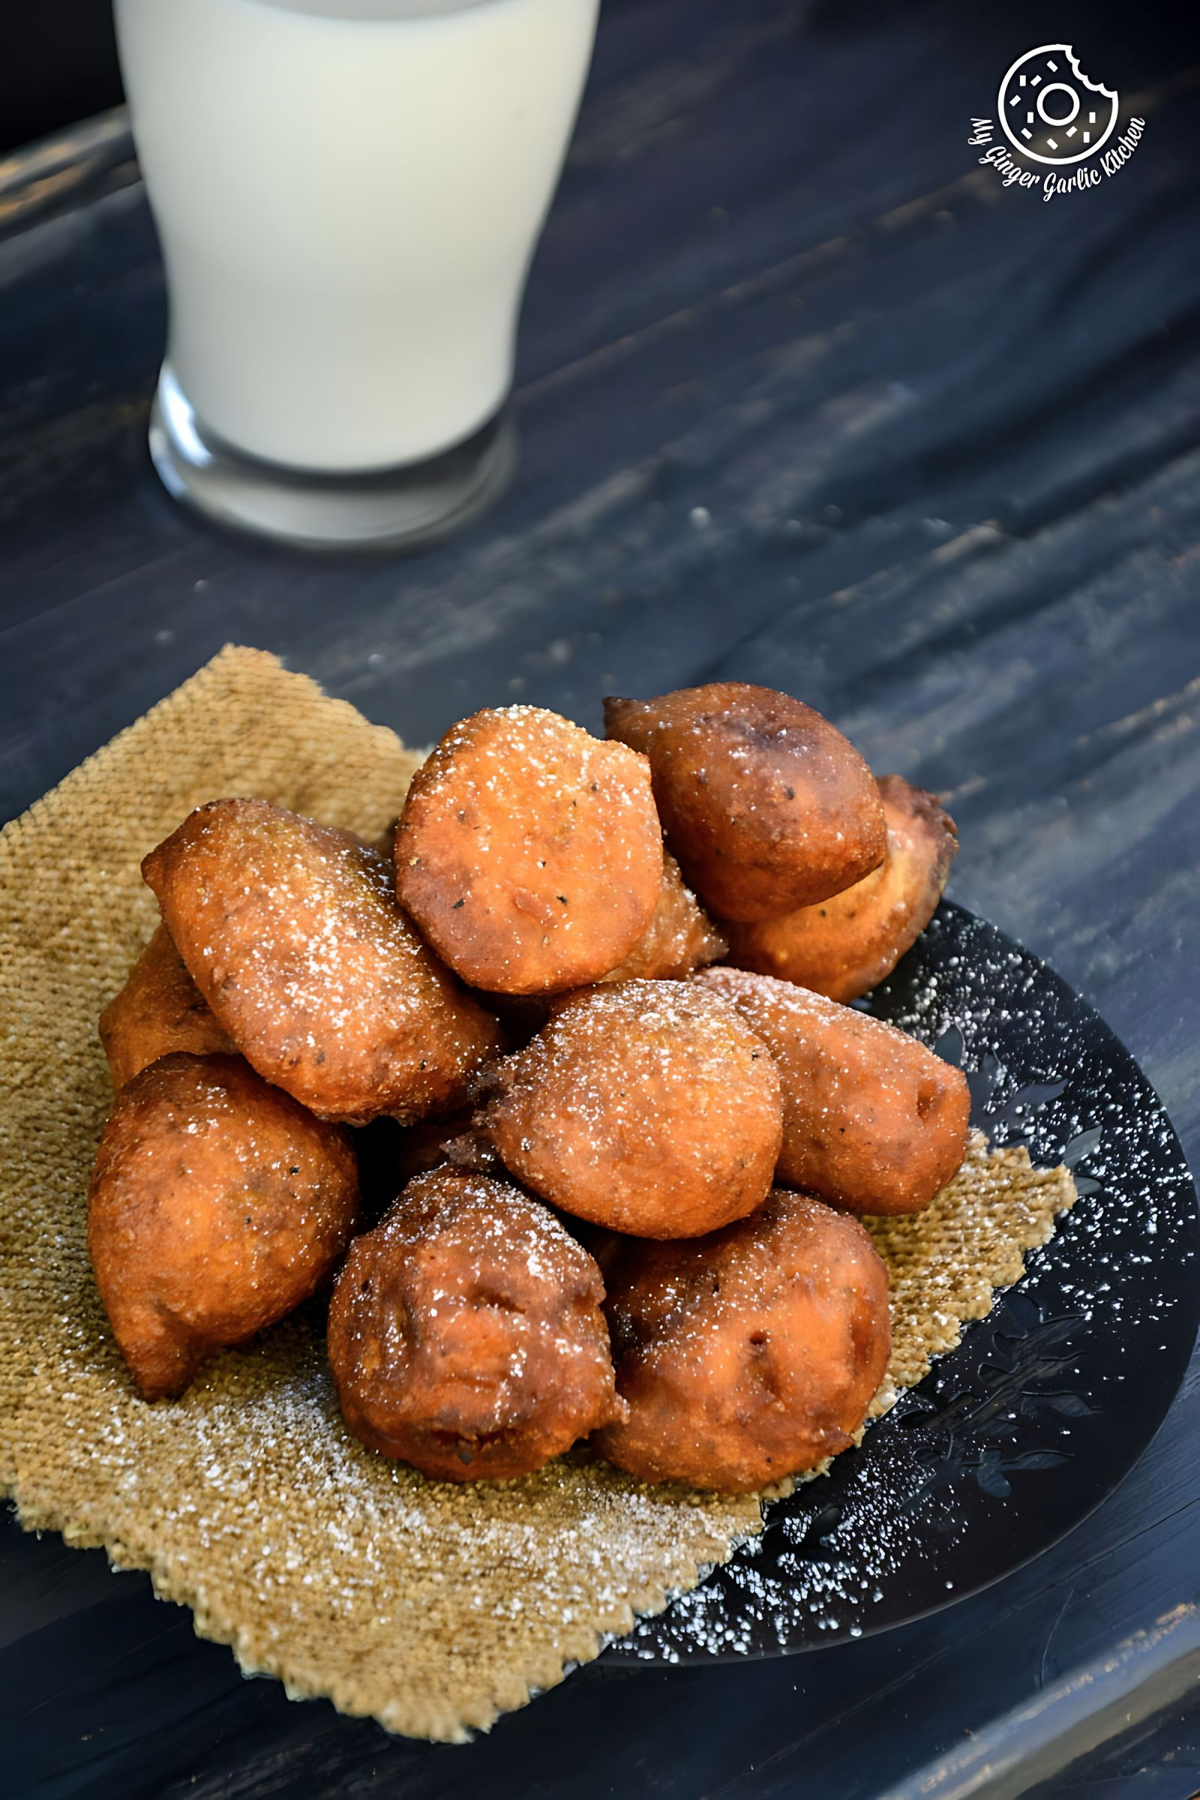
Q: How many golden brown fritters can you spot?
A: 11